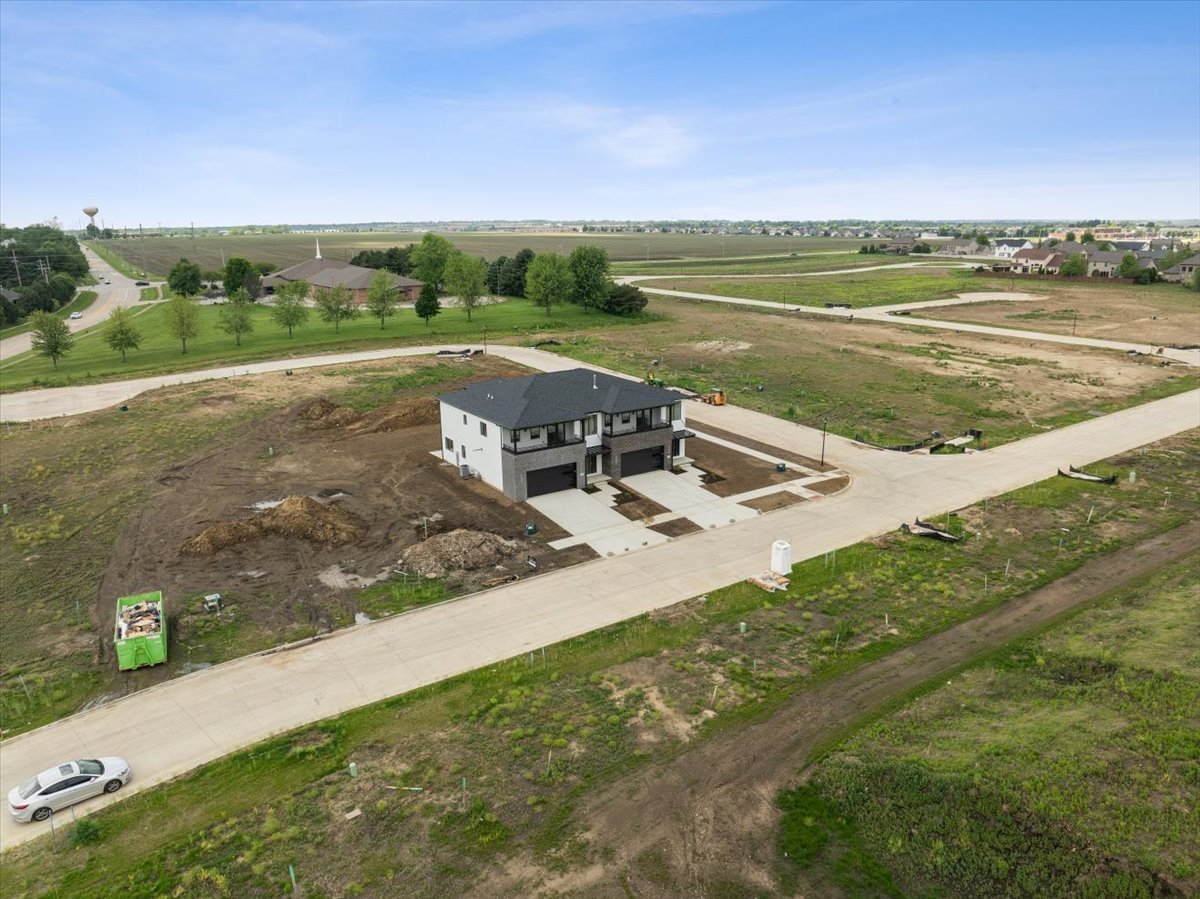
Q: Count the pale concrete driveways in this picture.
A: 2